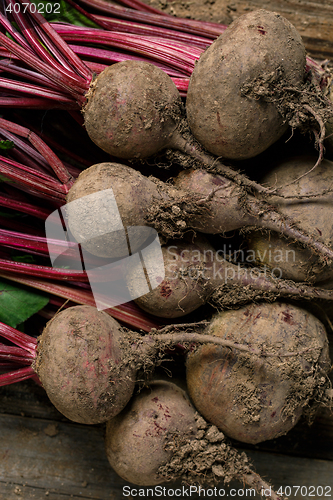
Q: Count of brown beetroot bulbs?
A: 9